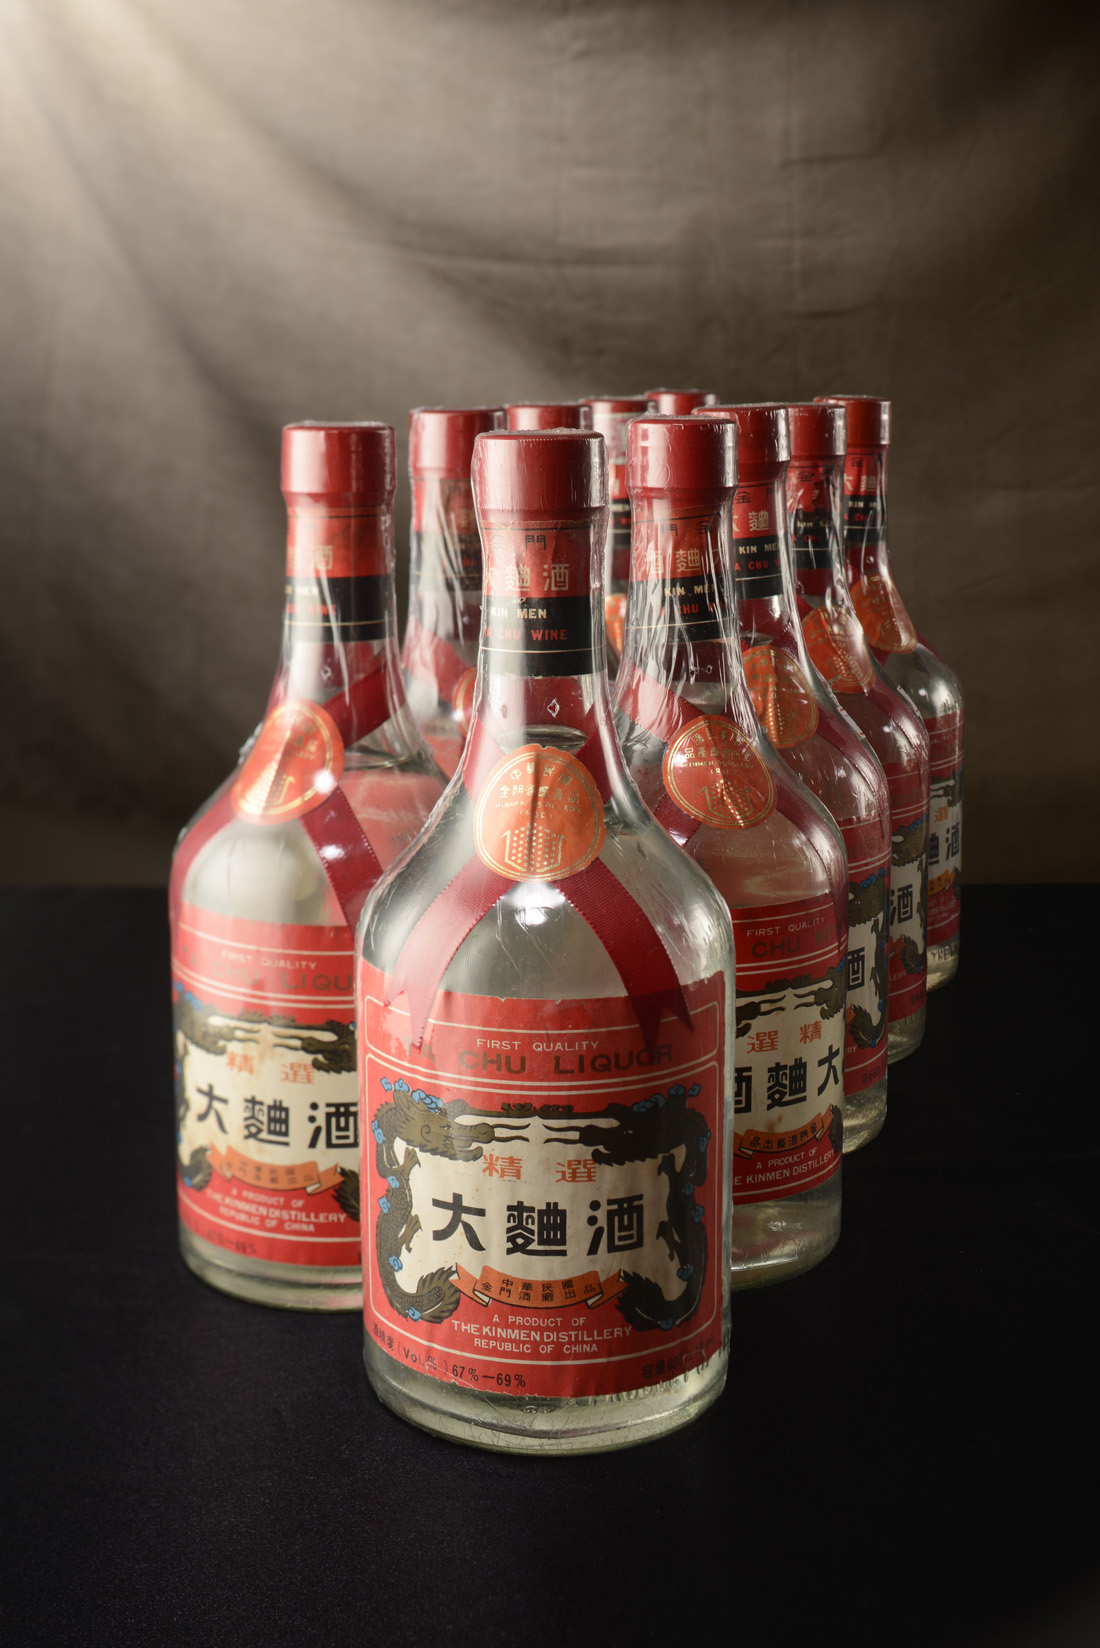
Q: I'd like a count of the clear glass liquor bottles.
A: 10